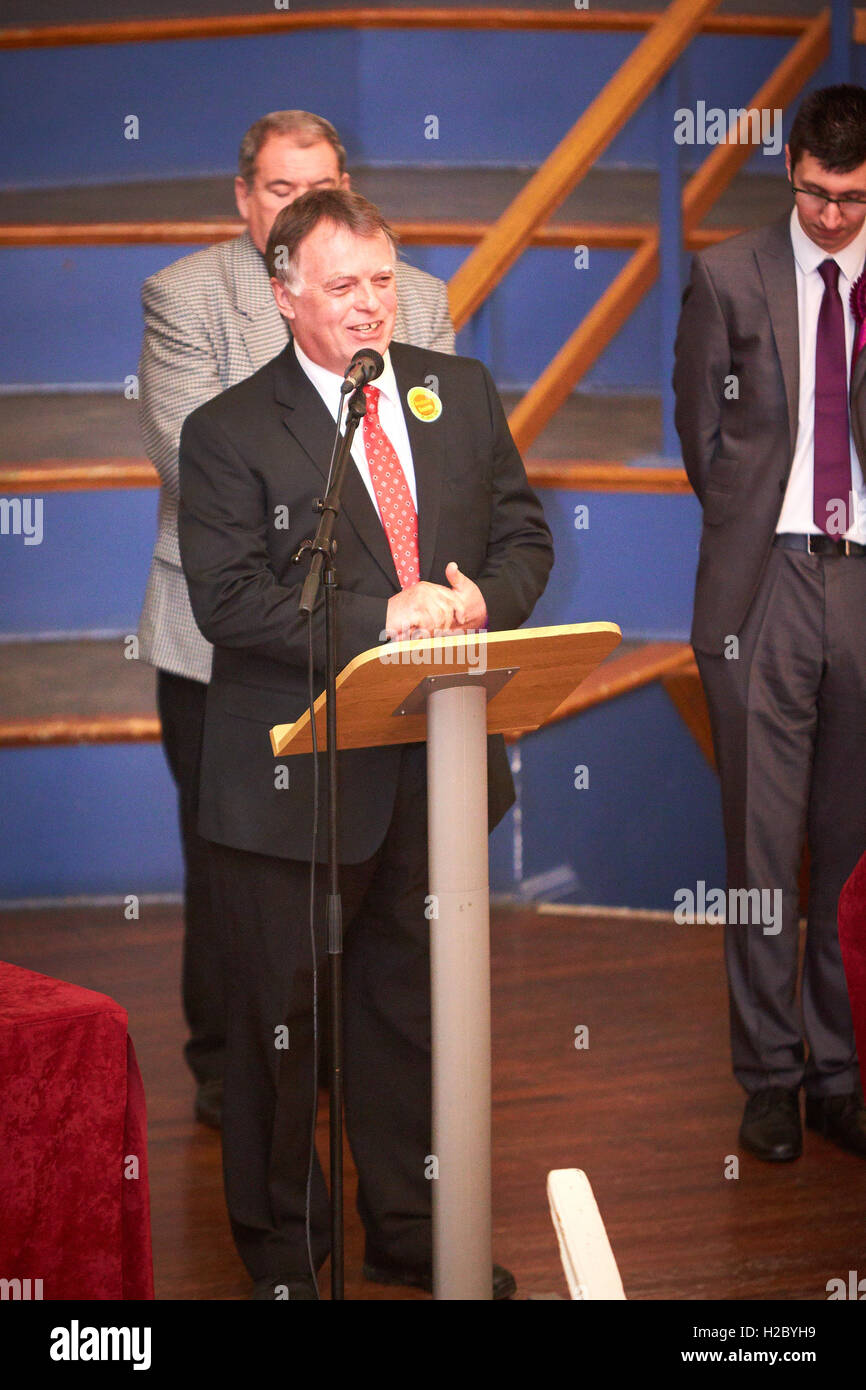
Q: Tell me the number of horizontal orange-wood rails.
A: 4